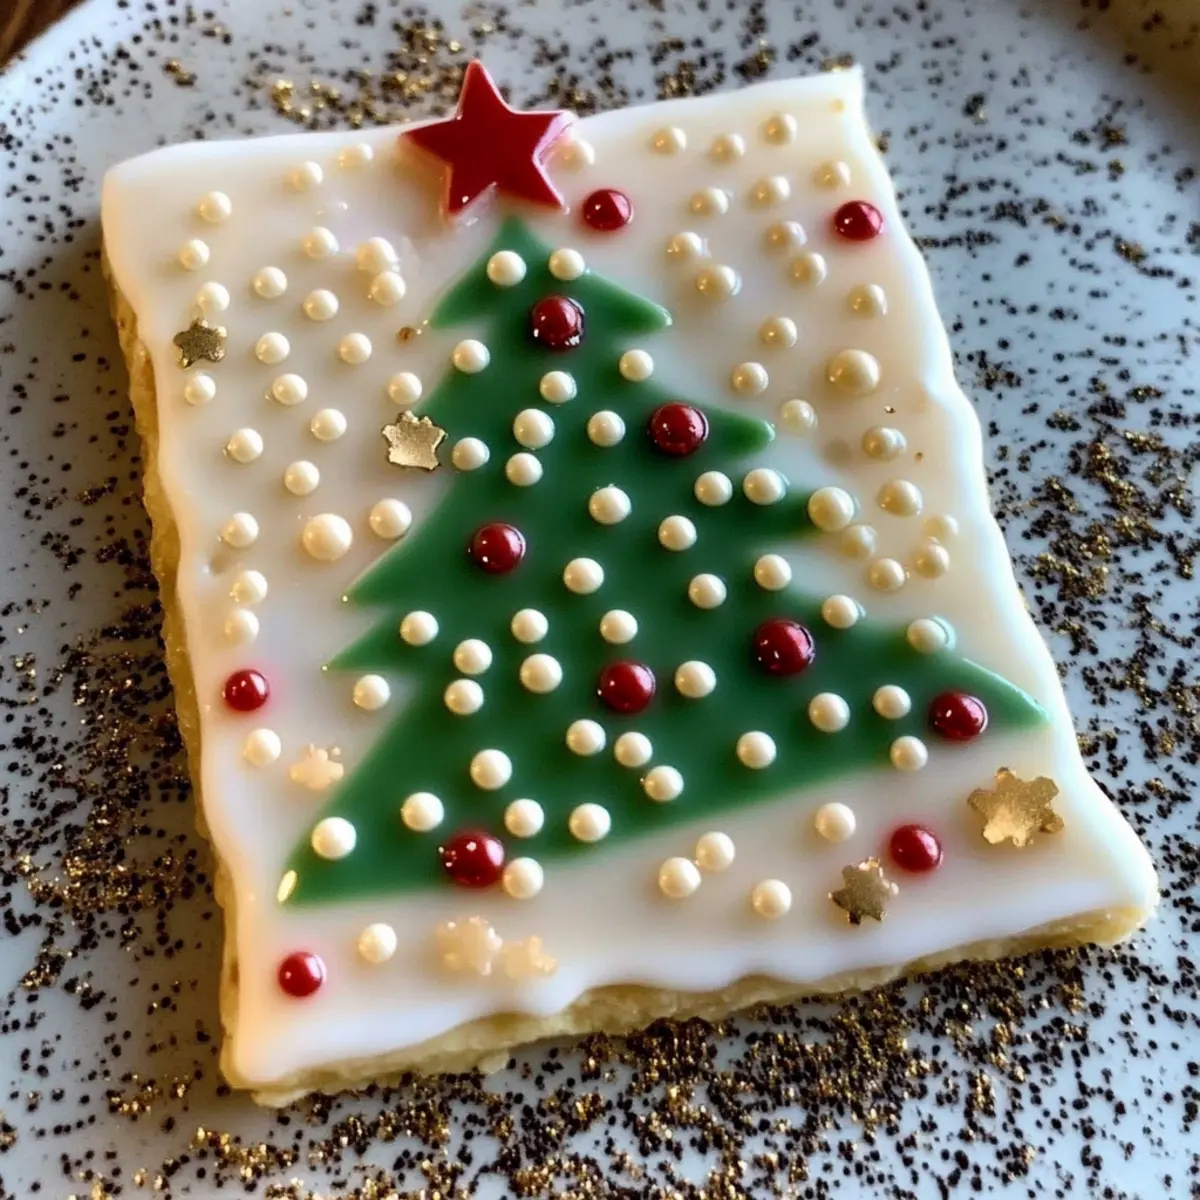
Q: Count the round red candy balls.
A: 12